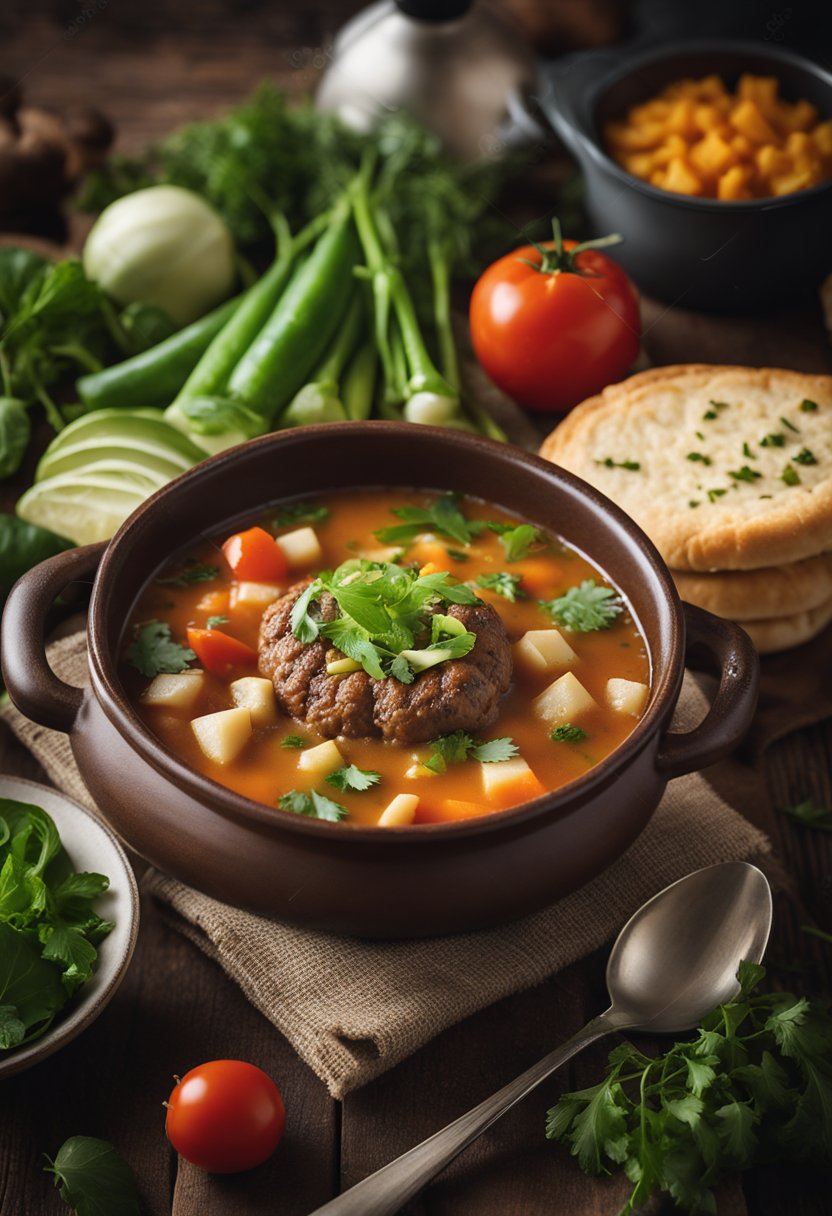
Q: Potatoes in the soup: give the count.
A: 11